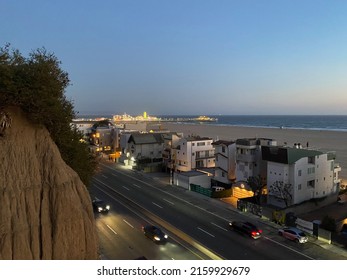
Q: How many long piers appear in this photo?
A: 1